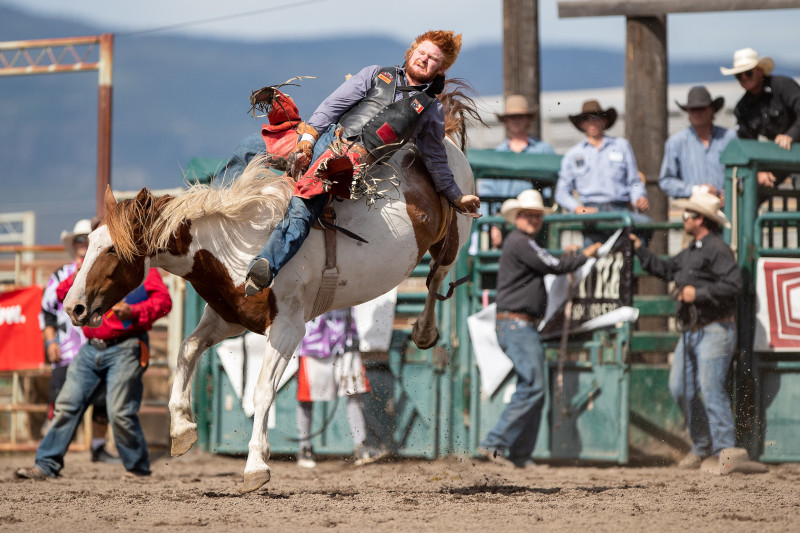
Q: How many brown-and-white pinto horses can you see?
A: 1